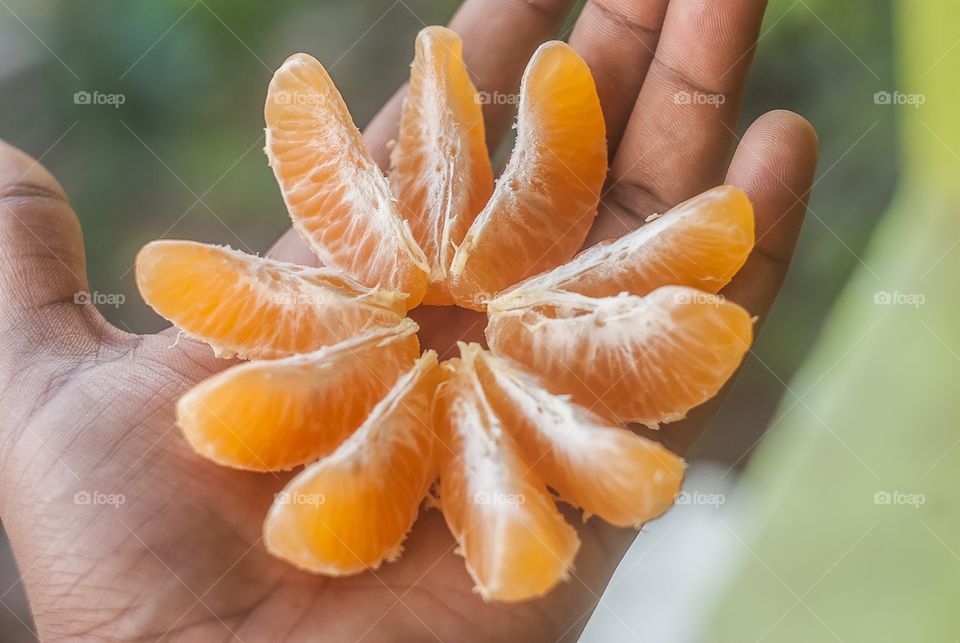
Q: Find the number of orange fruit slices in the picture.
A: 10